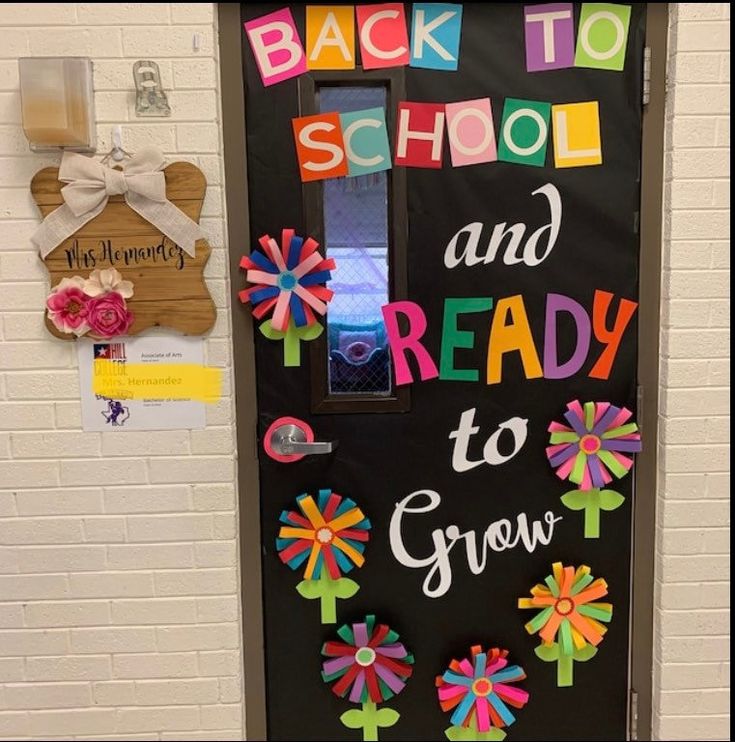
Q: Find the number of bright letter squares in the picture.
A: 12